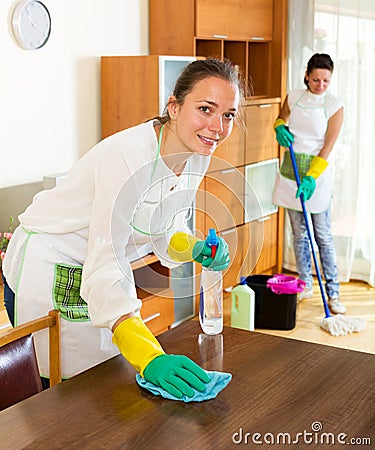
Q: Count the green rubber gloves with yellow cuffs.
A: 4